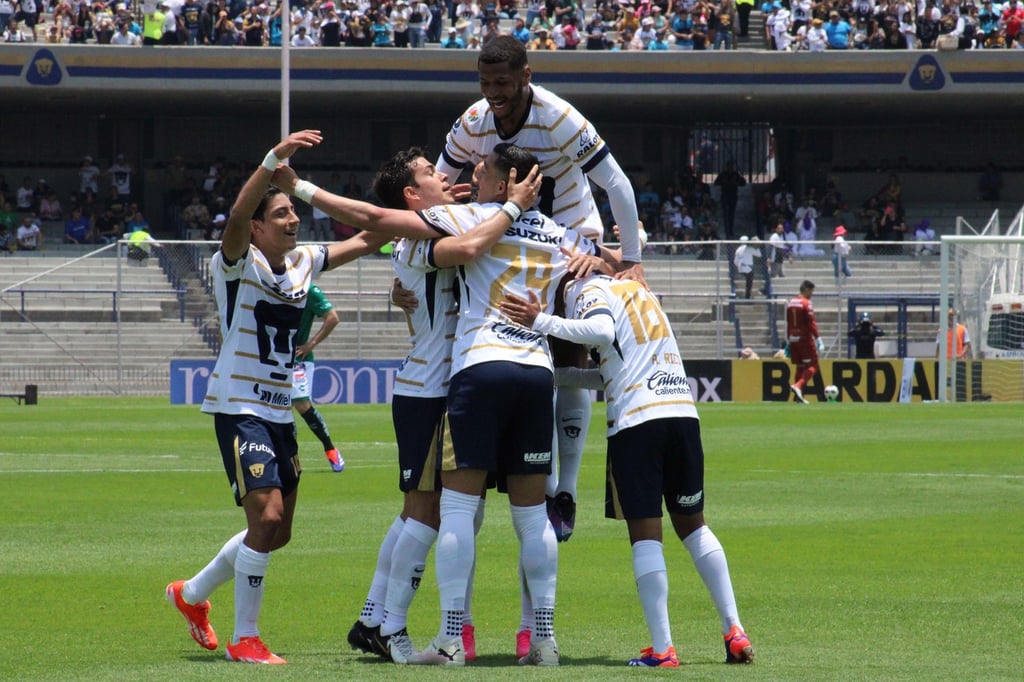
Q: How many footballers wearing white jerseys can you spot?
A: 5